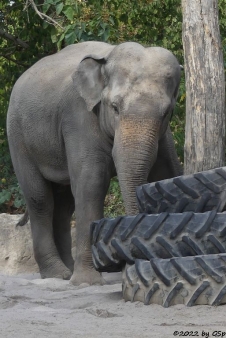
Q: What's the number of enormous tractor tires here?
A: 3